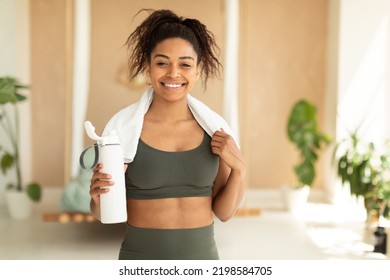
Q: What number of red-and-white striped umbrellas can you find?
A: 0